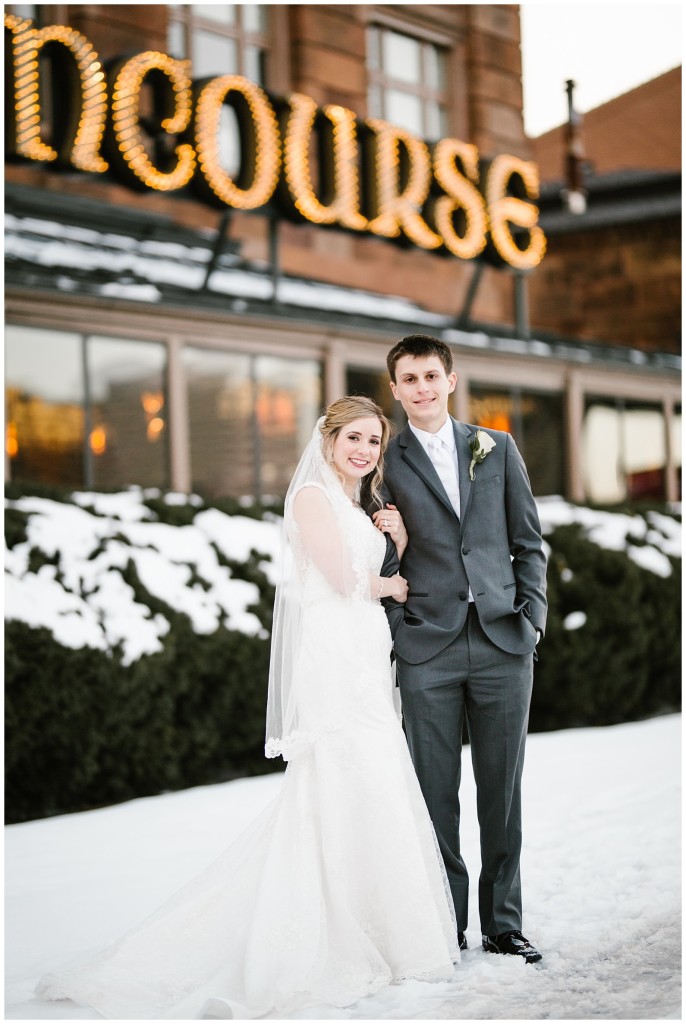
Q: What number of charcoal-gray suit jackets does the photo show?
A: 1